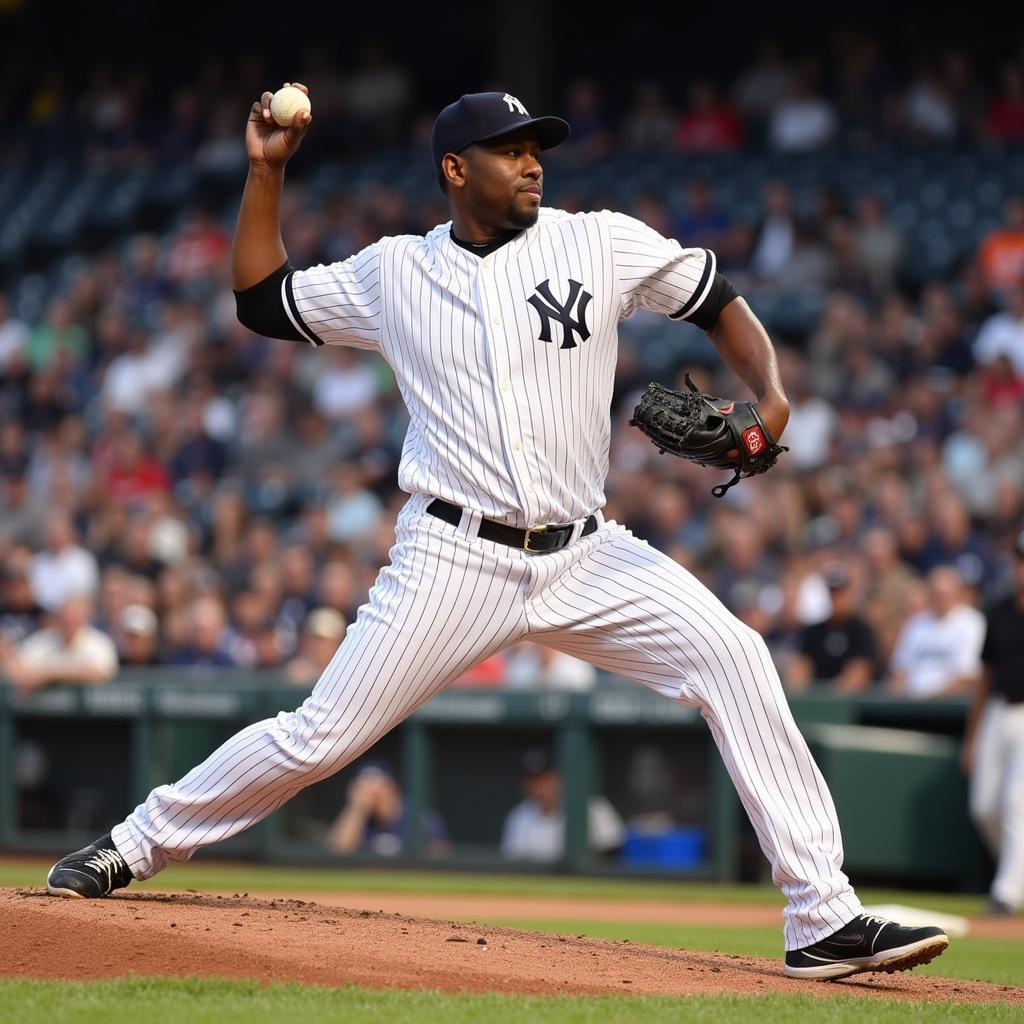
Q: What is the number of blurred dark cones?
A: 0